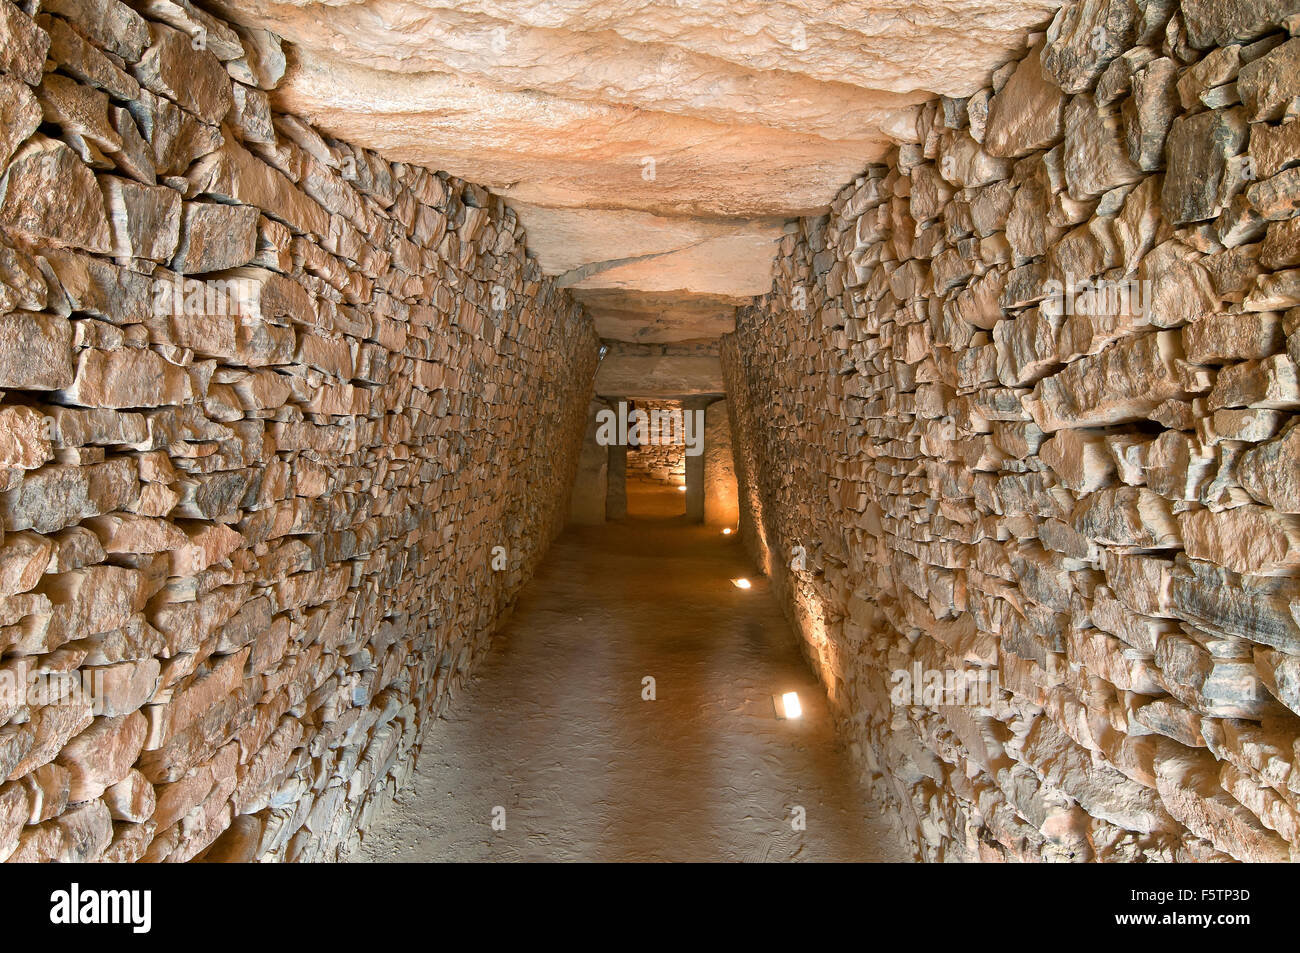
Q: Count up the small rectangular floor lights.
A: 4